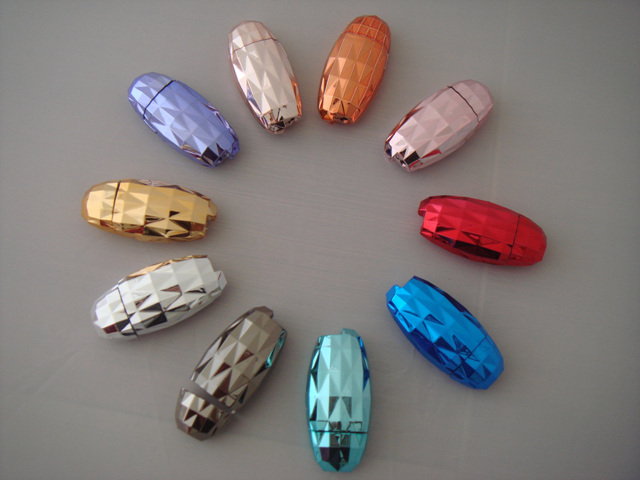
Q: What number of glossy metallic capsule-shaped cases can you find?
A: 10